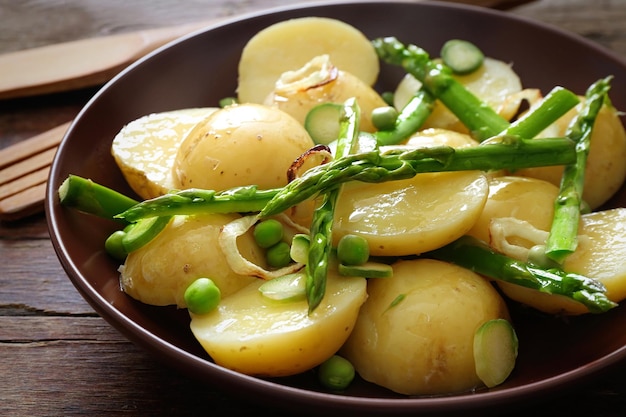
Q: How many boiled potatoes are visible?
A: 13